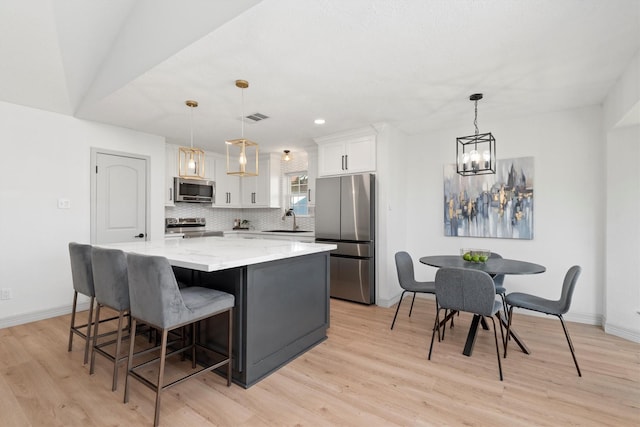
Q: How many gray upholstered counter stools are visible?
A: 3